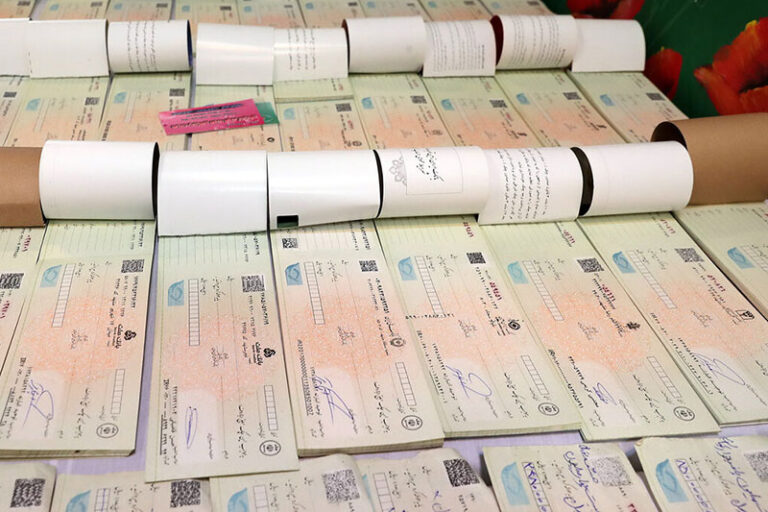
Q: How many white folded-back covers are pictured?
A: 15